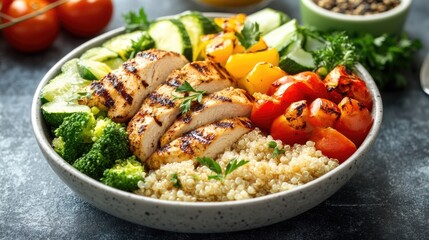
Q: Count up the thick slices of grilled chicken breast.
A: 4